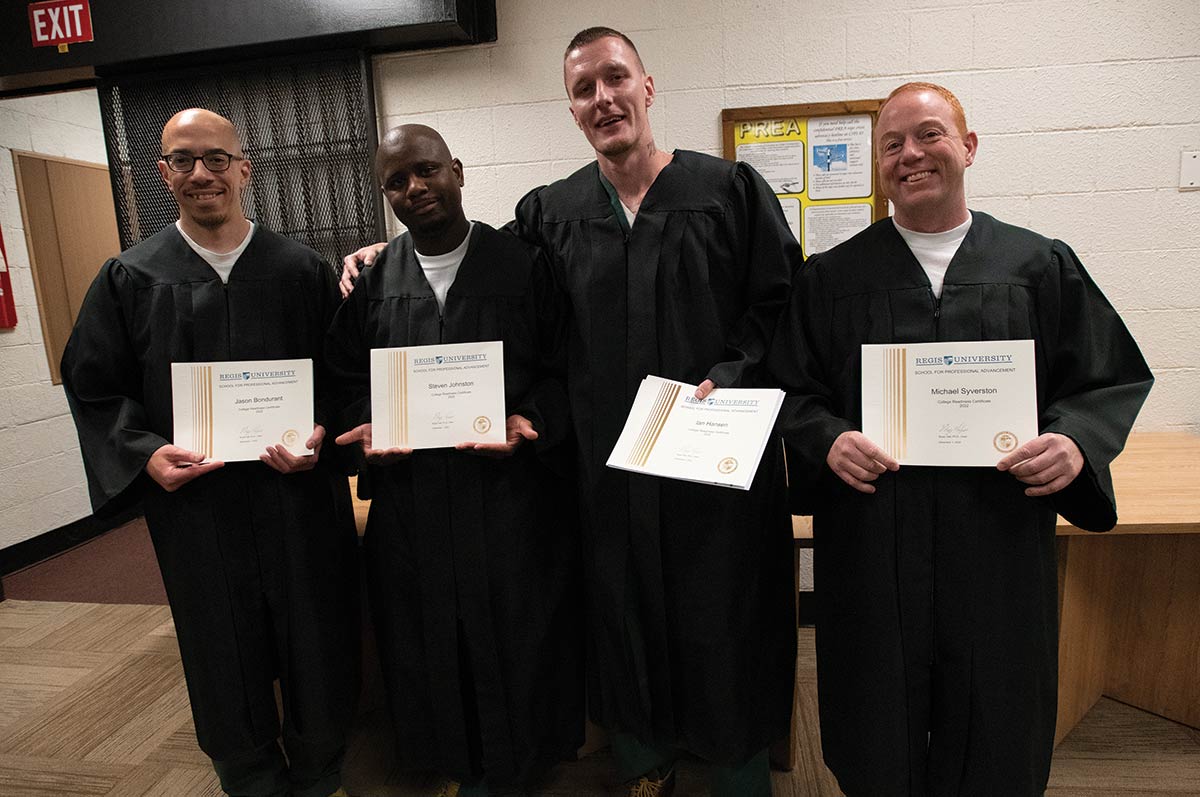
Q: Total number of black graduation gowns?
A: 4